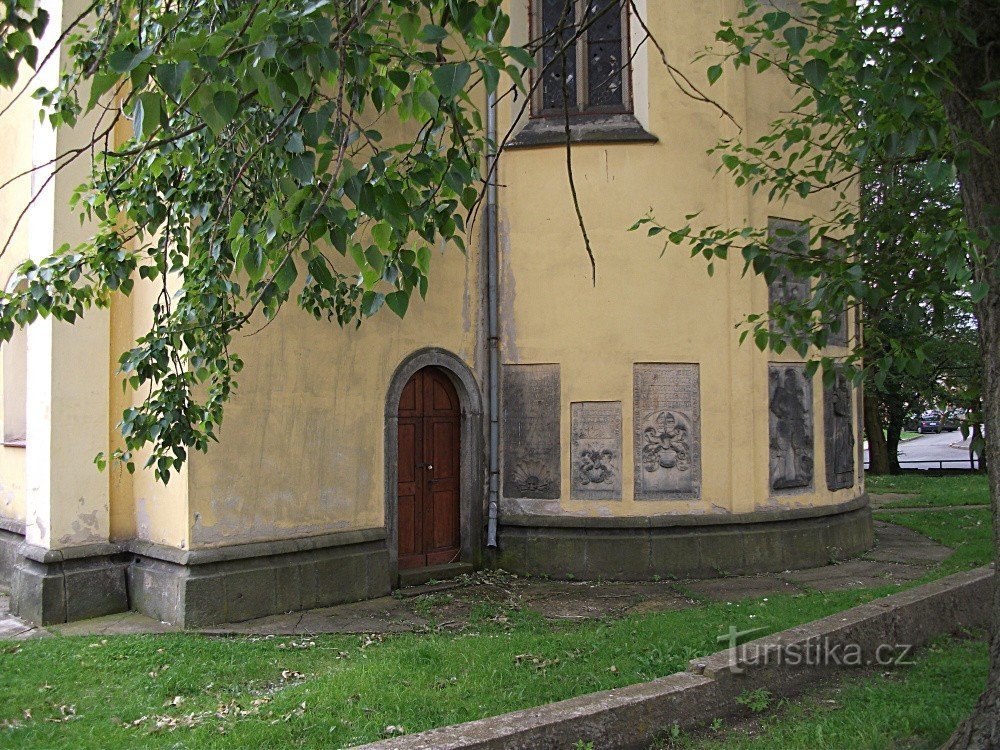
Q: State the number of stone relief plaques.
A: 7